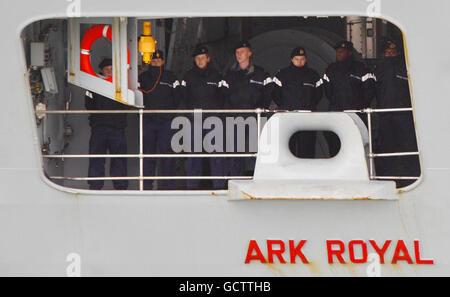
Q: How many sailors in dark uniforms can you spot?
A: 7